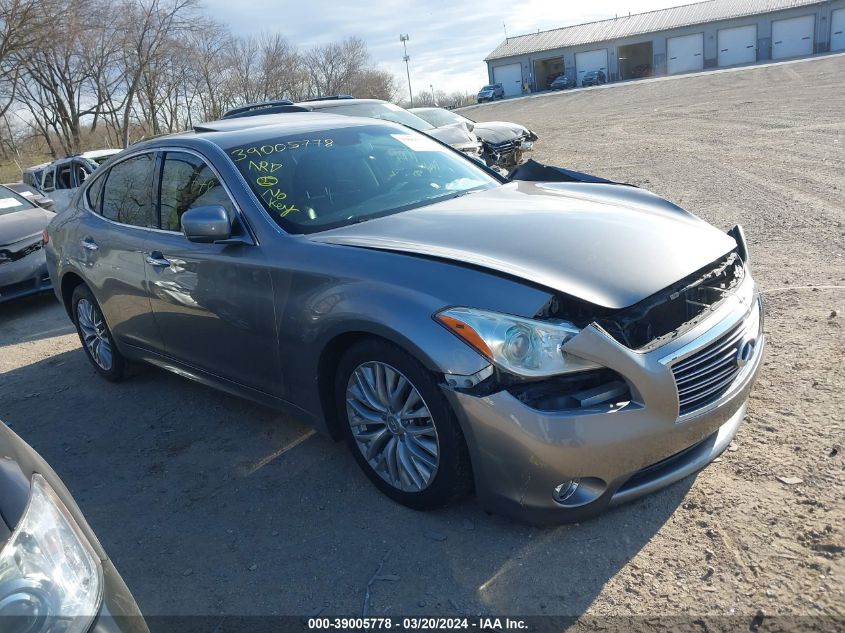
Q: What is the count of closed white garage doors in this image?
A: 6